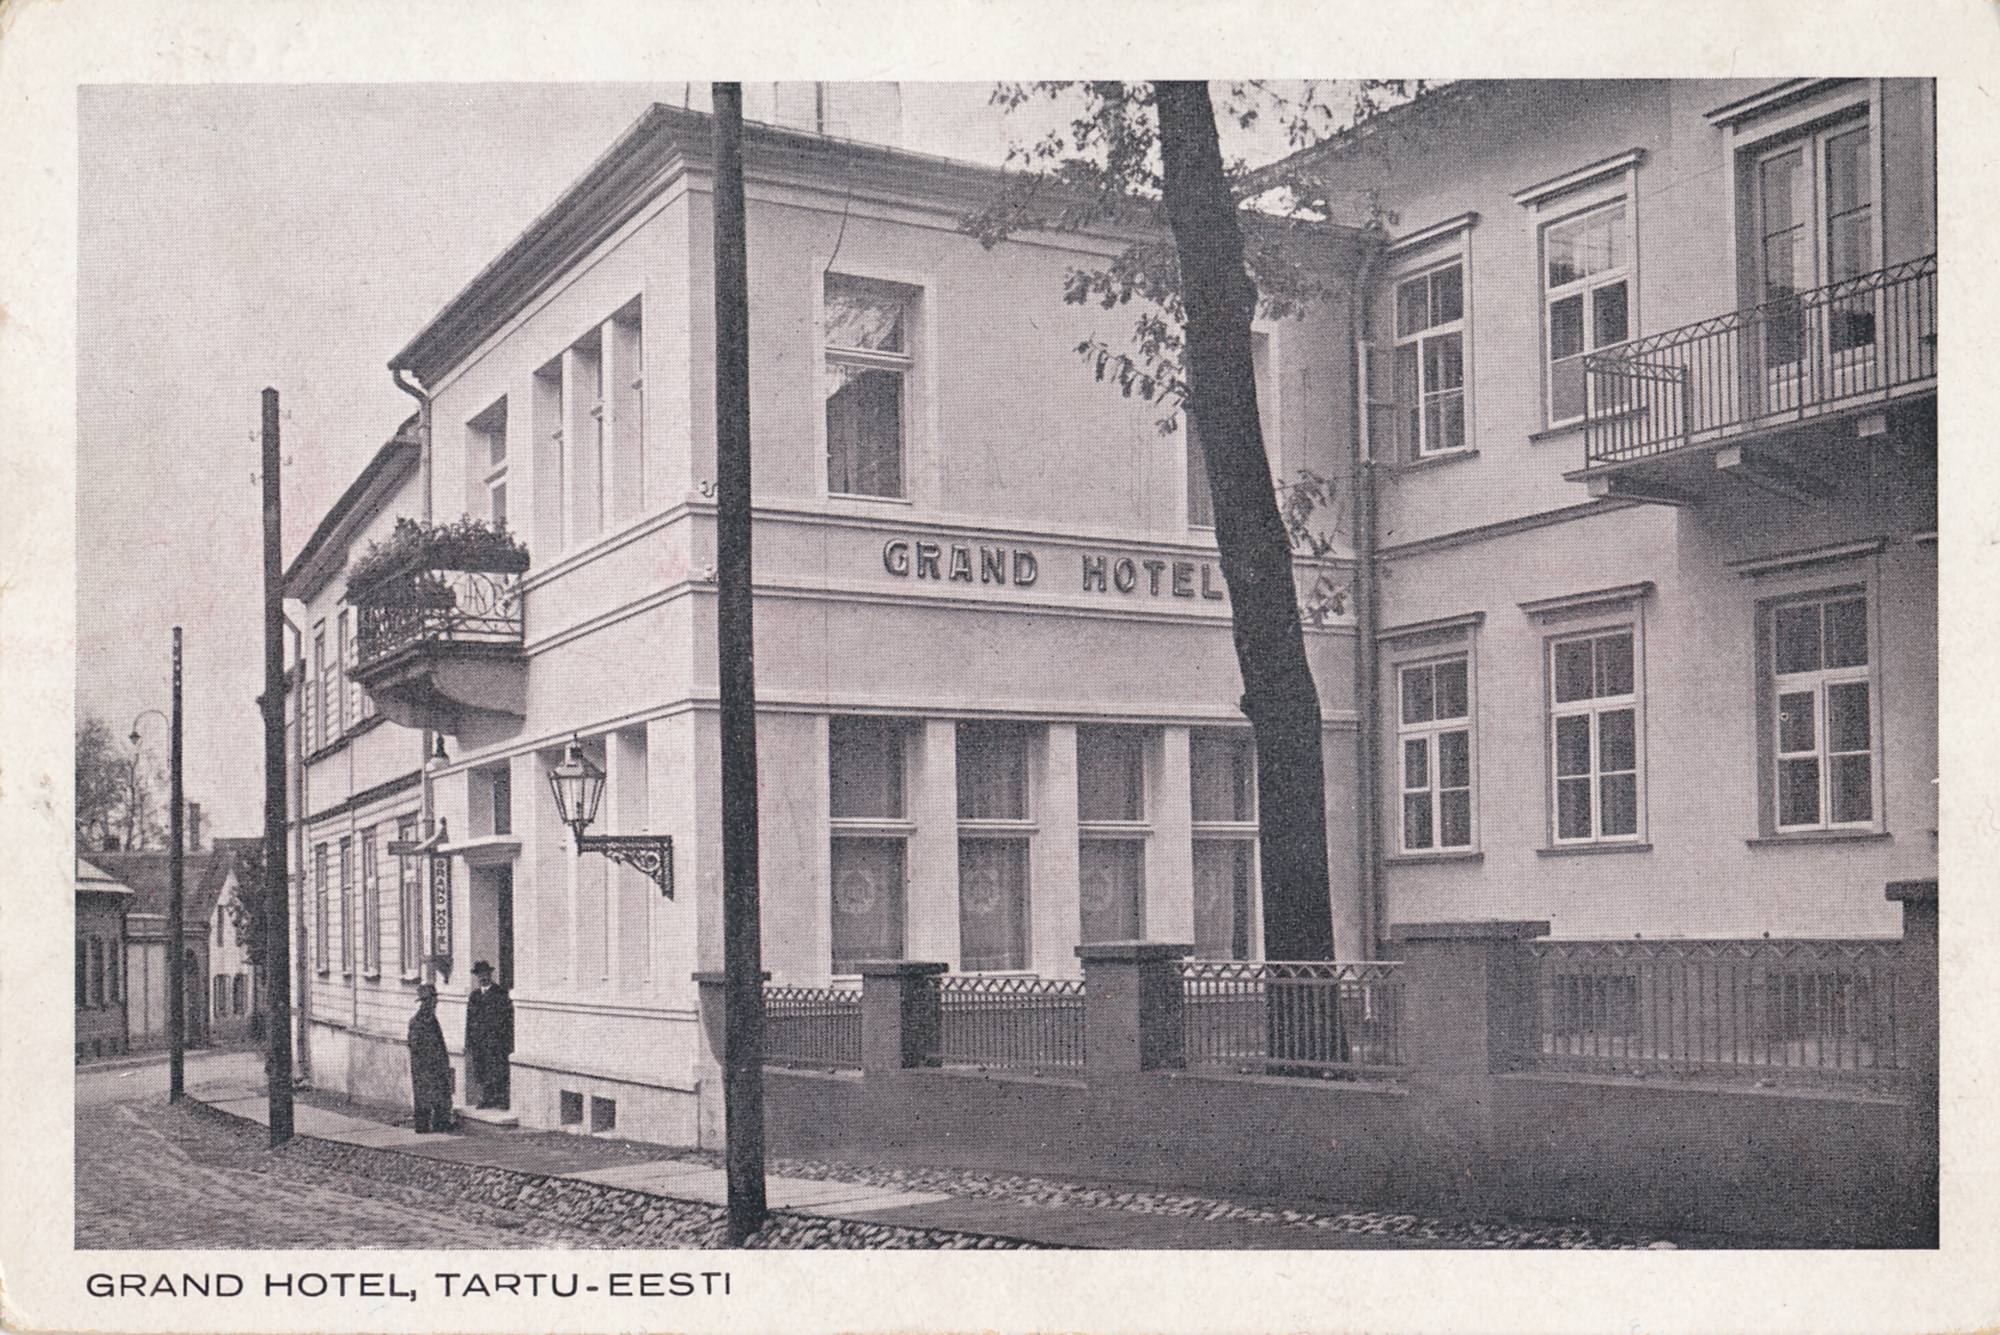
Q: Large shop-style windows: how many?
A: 4